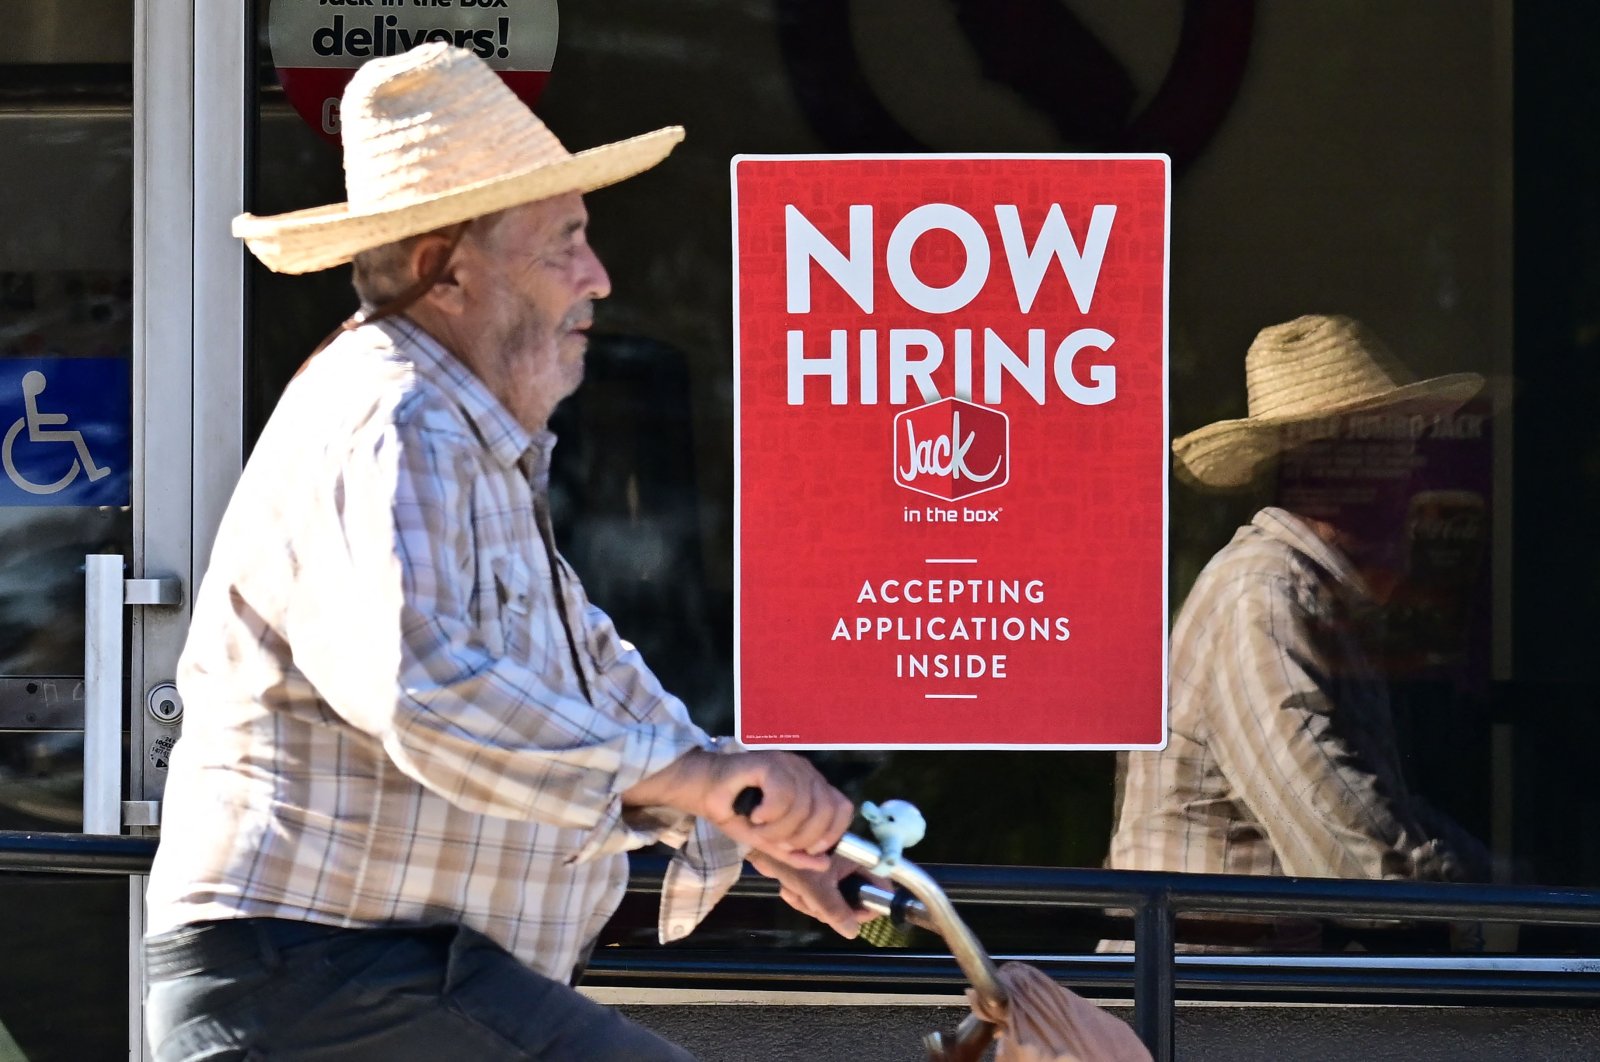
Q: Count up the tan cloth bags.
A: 1